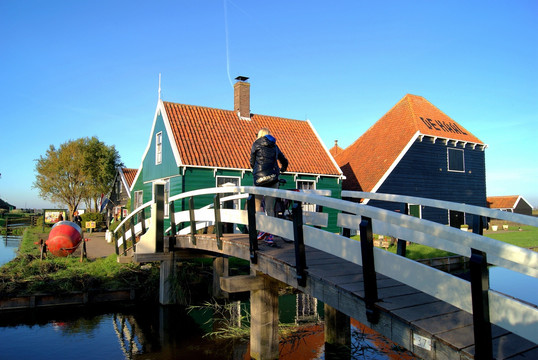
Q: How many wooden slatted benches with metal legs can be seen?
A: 0